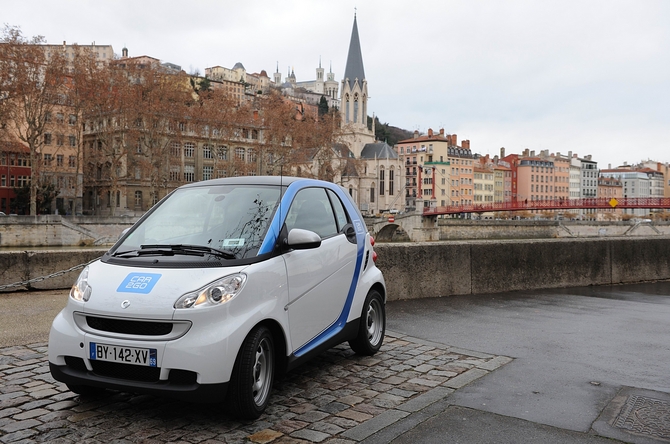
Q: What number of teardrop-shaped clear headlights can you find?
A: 2